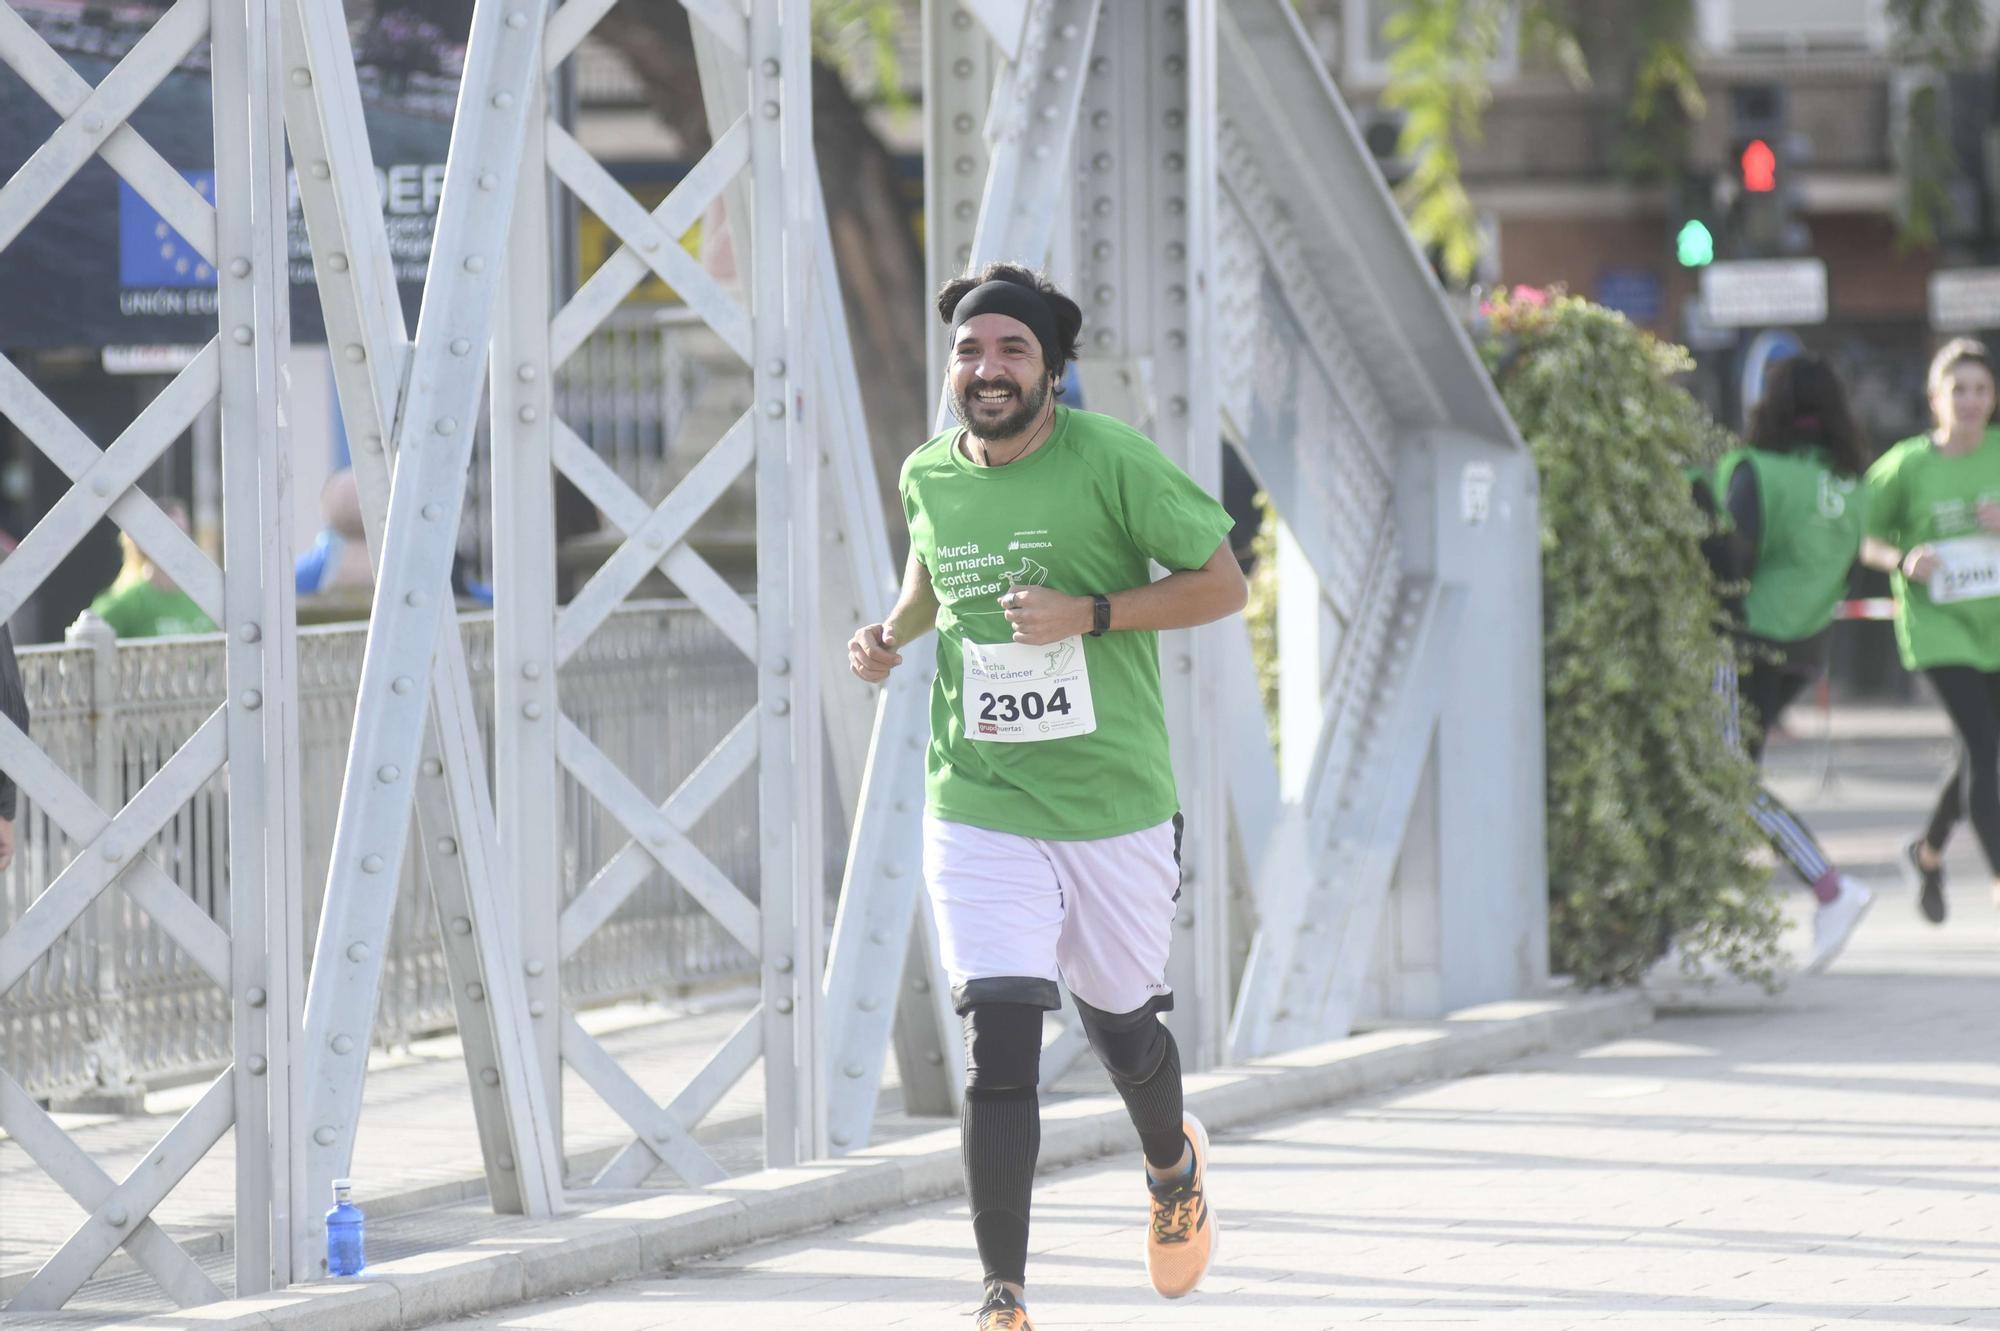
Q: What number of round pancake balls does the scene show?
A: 0